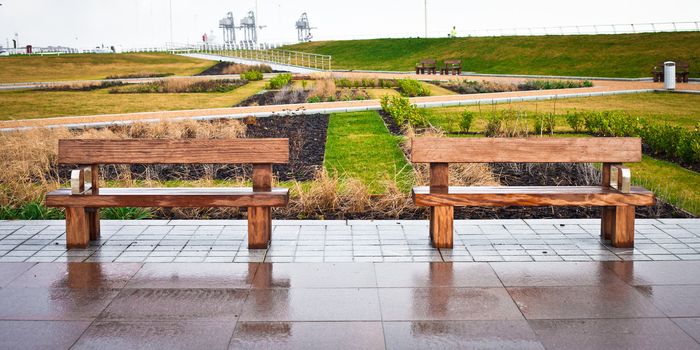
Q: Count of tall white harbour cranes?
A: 3